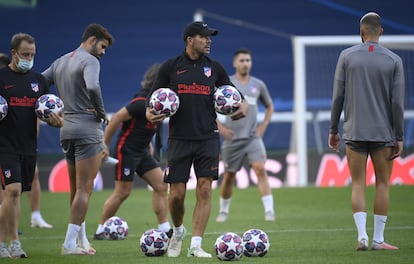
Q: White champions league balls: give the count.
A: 8